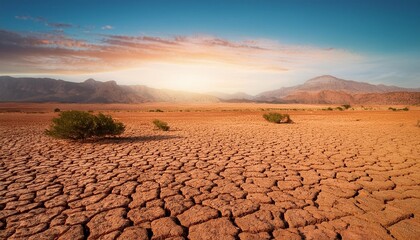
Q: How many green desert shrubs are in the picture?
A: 3